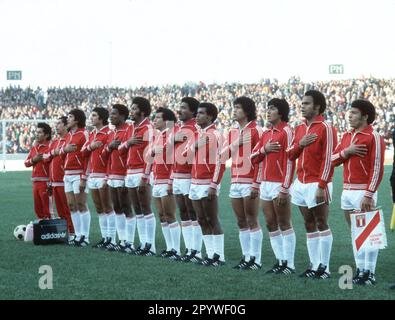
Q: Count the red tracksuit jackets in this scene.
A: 13